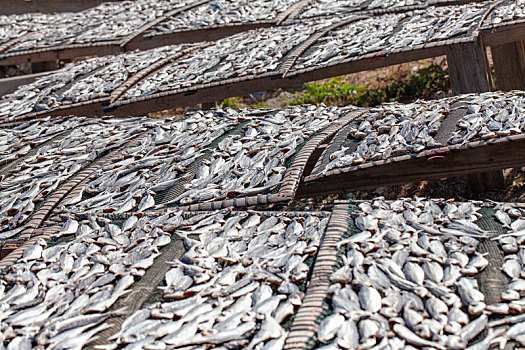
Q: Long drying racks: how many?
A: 4